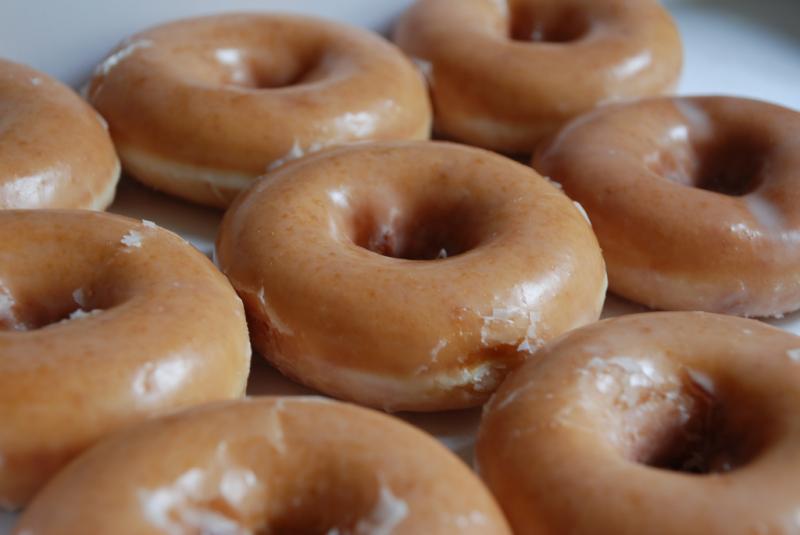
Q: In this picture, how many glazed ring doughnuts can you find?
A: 8